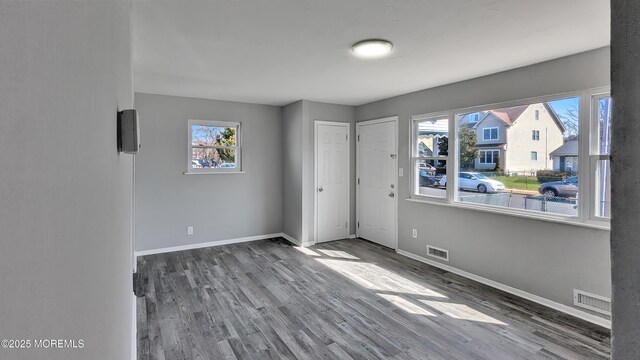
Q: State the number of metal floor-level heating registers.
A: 2